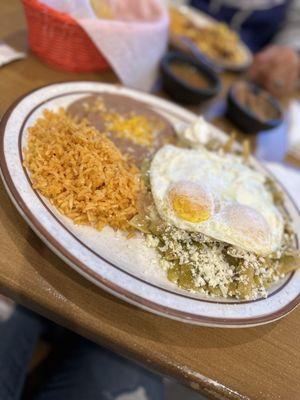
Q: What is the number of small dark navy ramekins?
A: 2